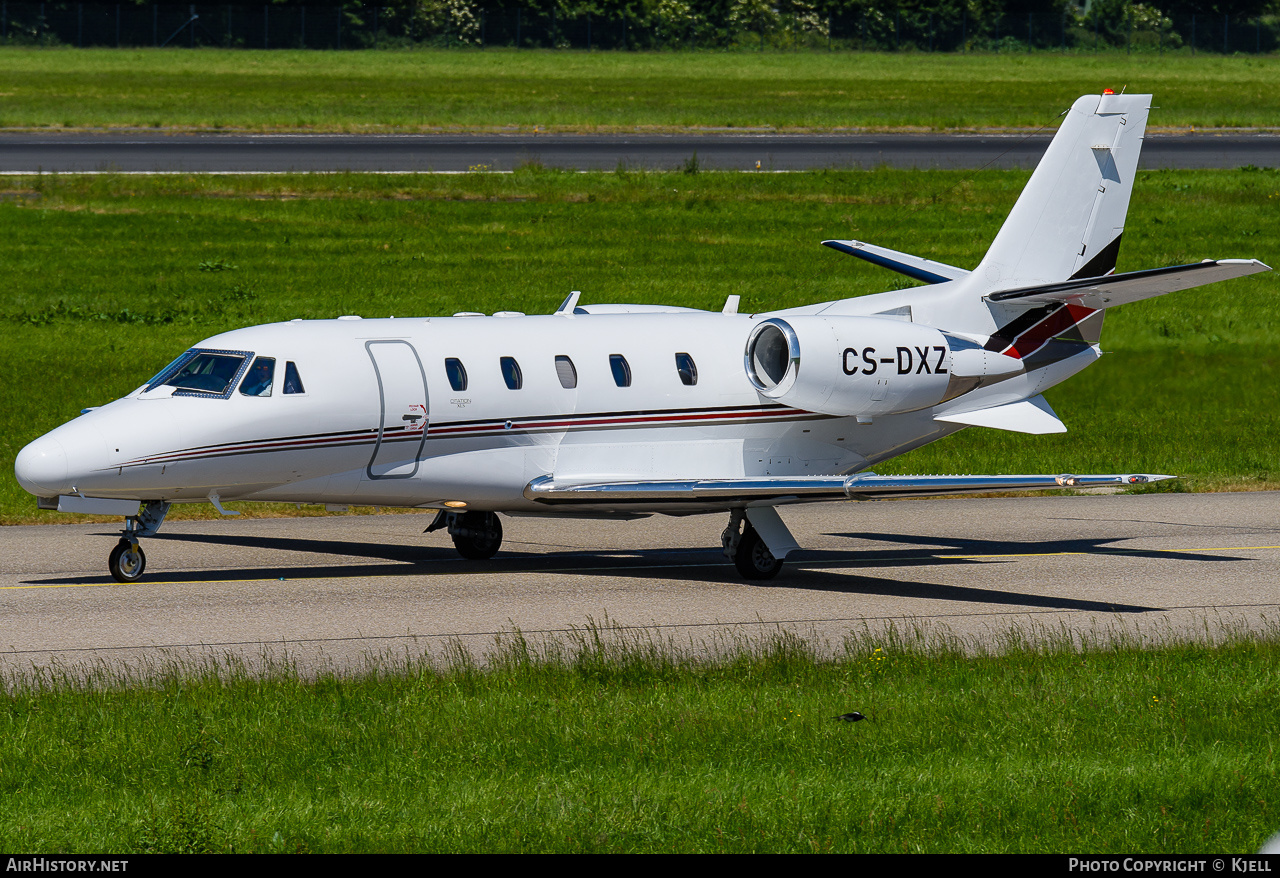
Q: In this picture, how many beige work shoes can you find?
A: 0